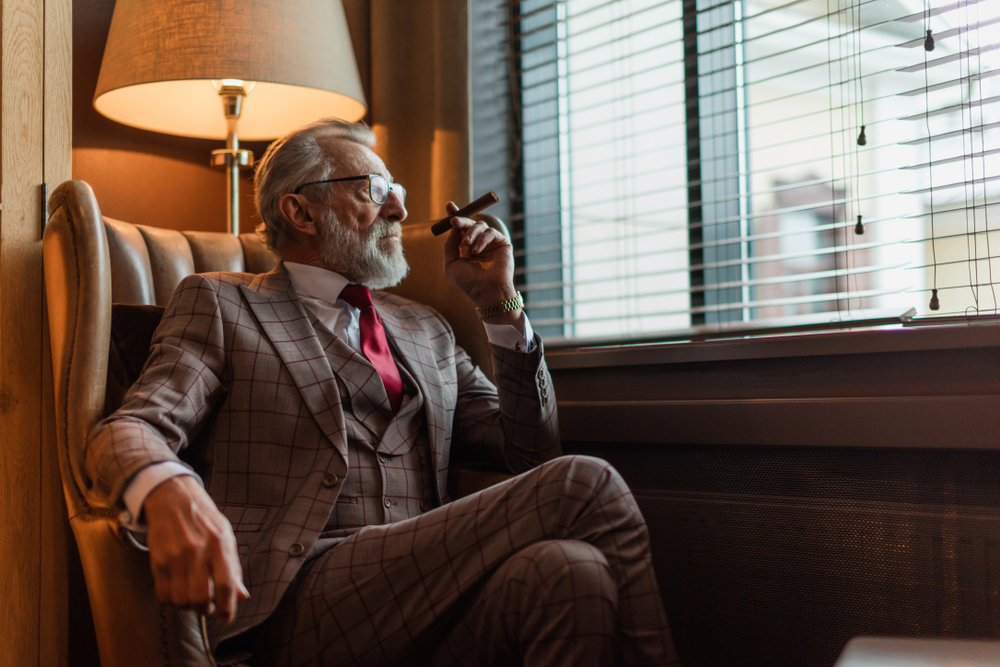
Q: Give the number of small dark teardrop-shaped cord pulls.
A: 4